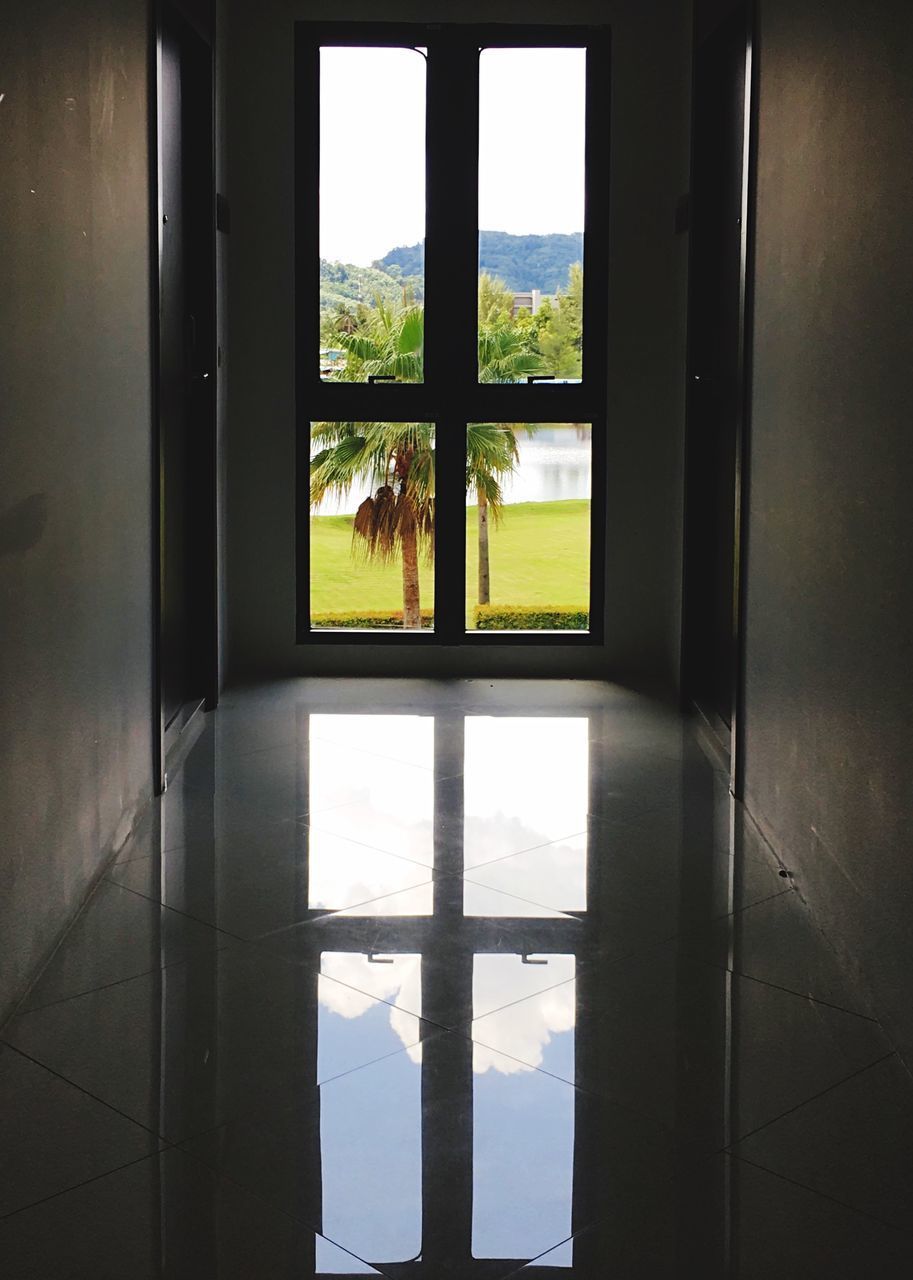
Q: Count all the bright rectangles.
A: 8